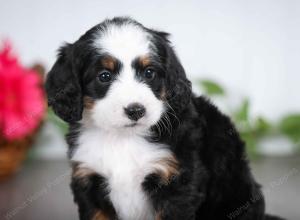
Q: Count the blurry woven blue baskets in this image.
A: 0